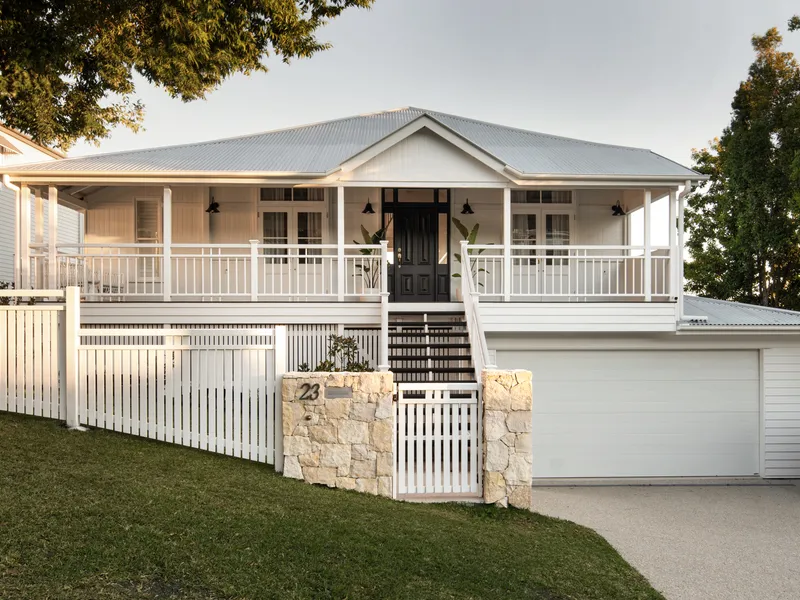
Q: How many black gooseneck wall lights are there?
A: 4